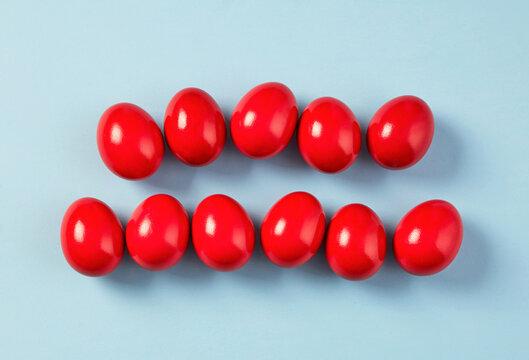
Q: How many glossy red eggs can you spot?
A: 11